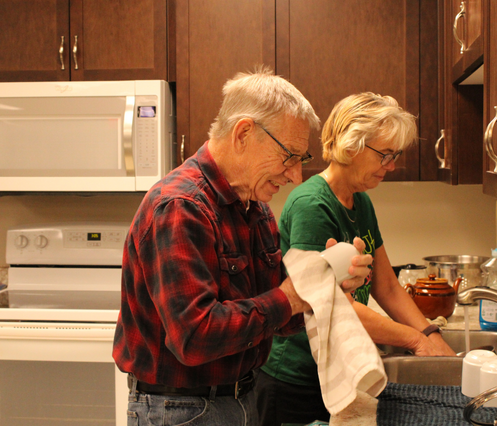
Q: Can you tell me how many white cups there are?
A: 3